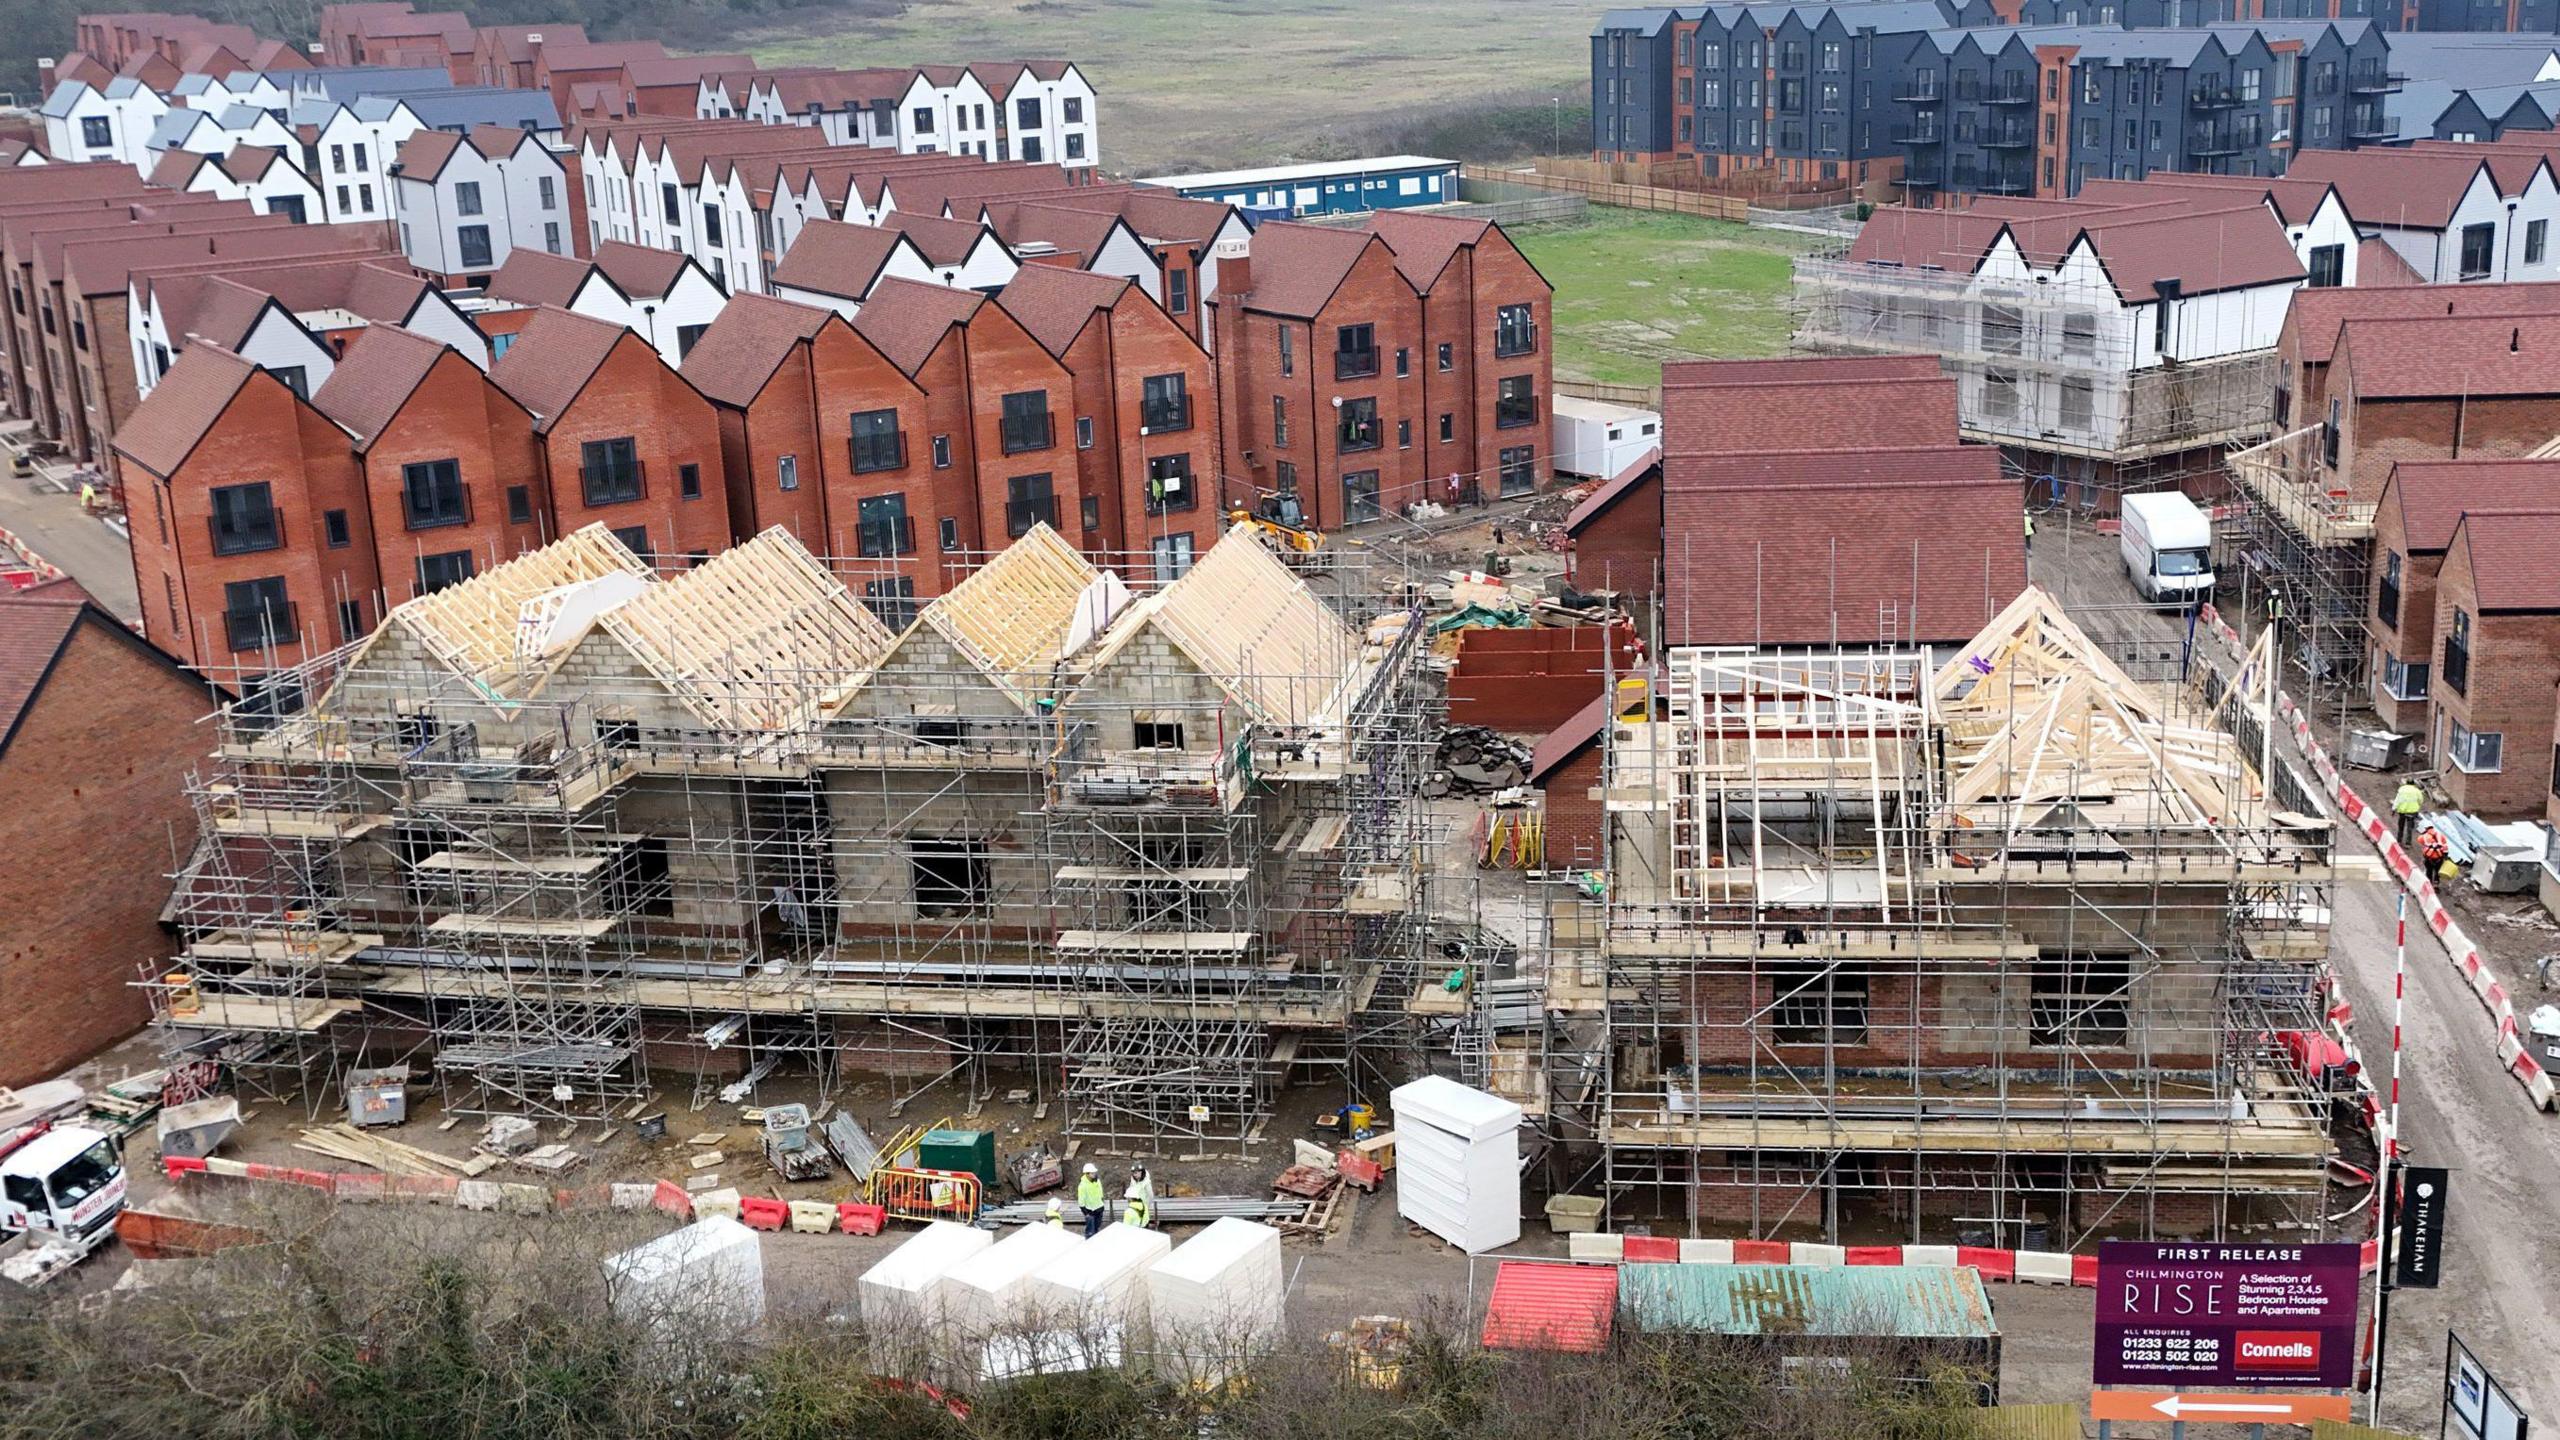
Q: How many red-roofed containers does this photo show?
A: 1